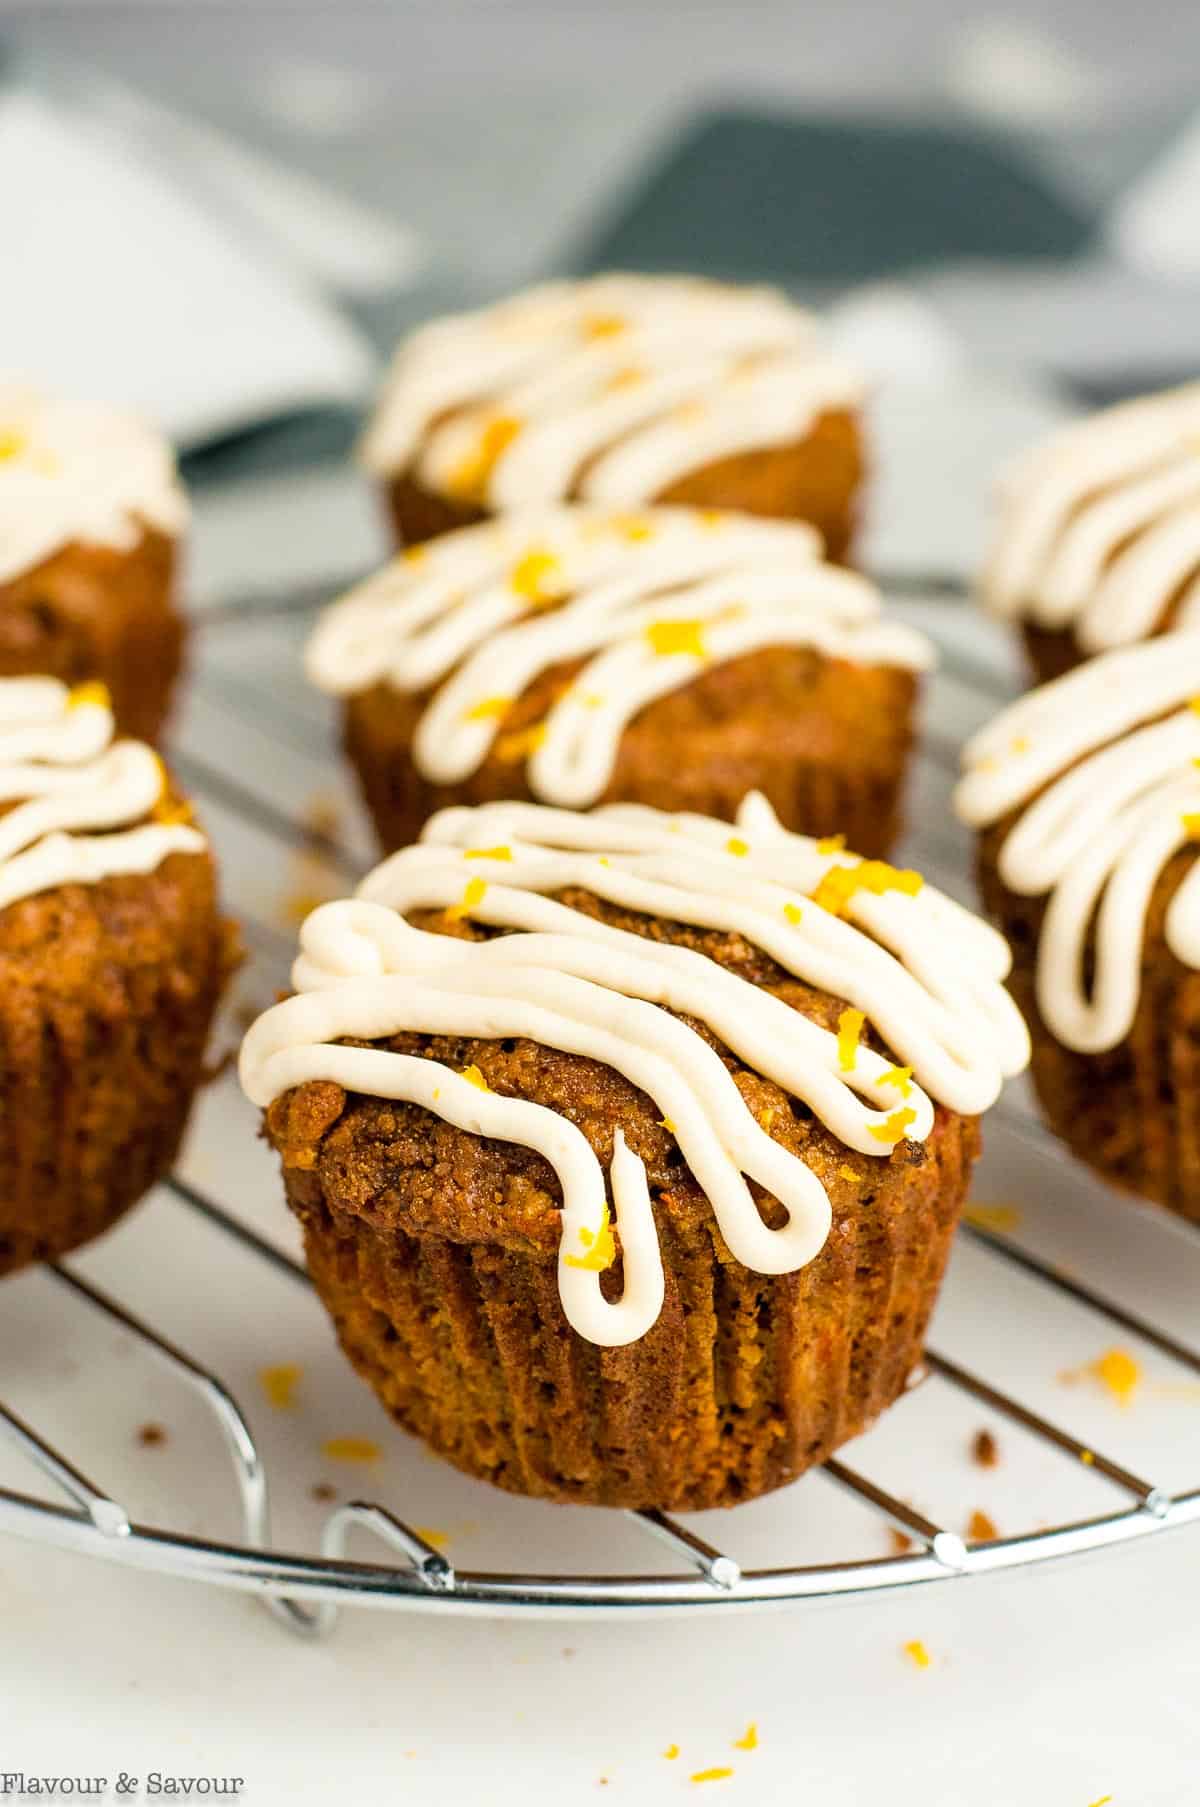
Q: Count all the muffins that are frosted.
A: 7